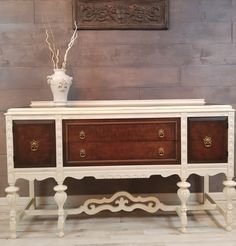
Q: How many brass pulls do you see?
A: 6